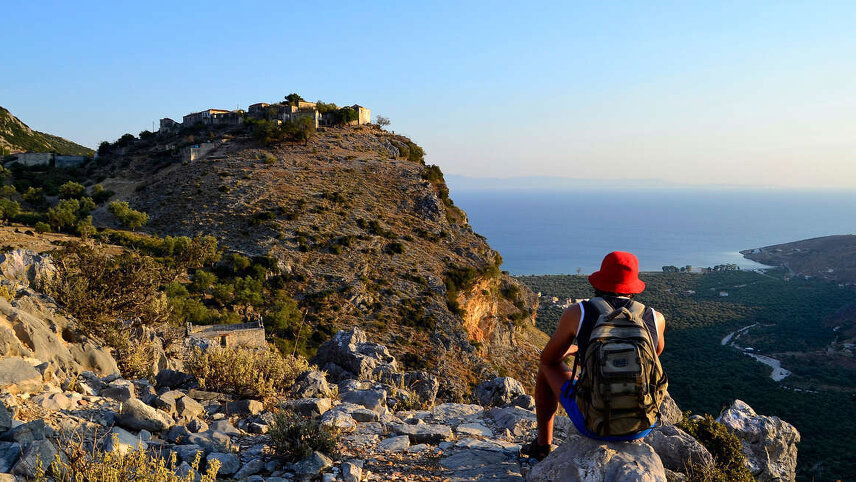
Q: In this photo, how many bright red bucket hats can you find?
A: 1